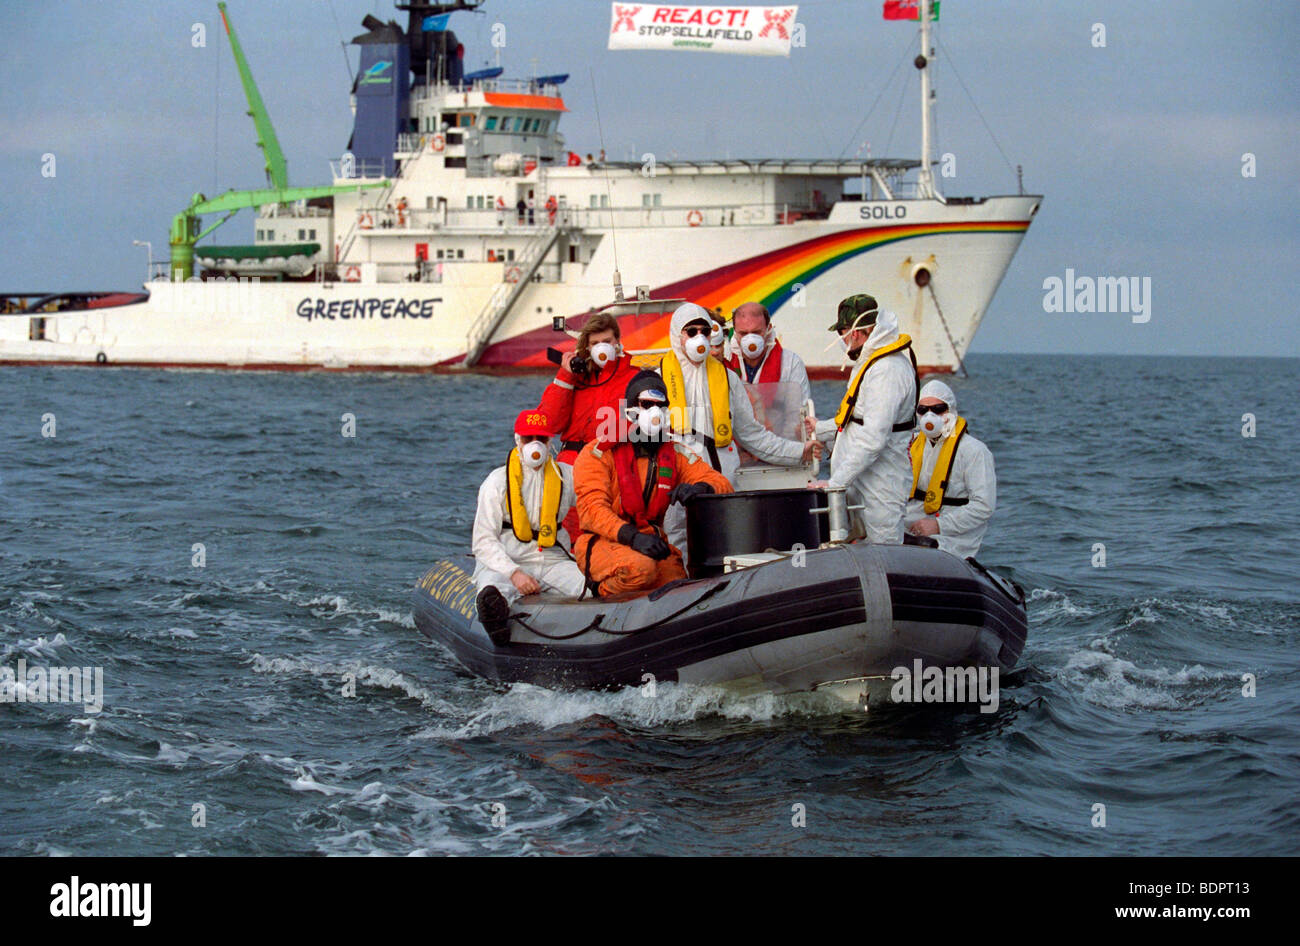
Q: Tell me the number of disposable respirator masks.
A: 8